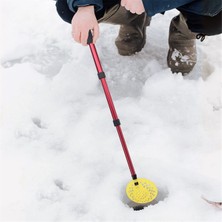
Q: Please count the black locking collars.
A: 2